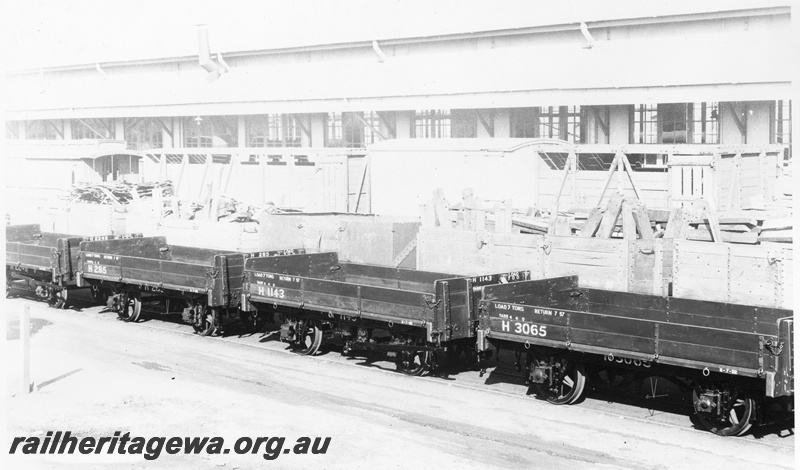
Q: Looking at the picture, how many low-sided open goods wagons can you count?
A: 4